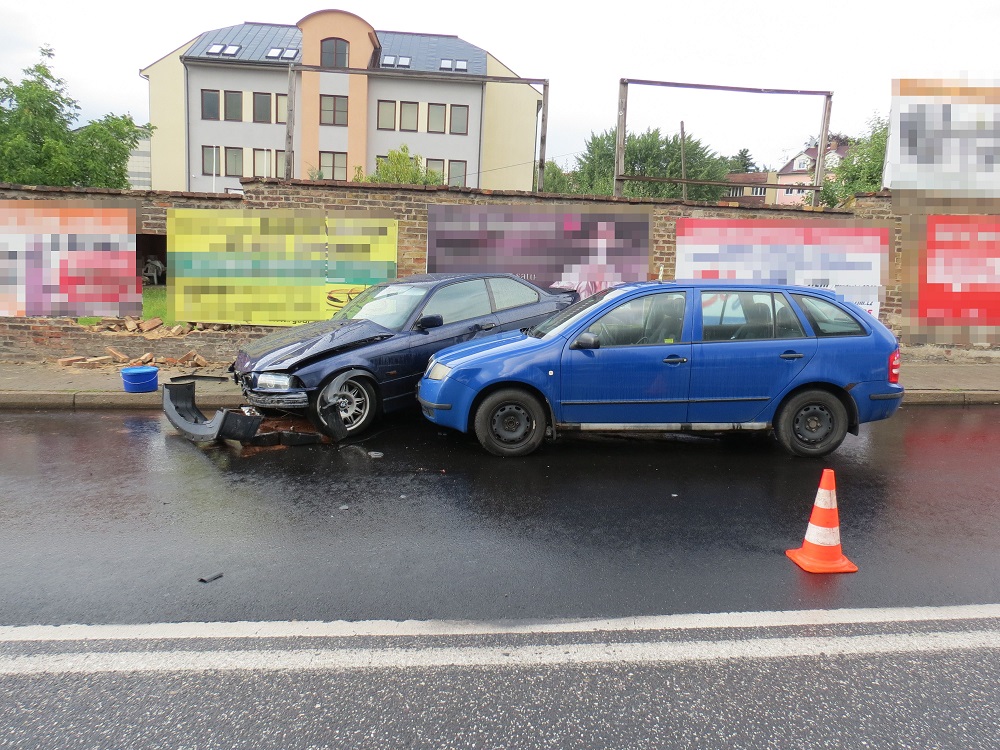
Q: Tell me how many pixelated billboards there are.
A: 6